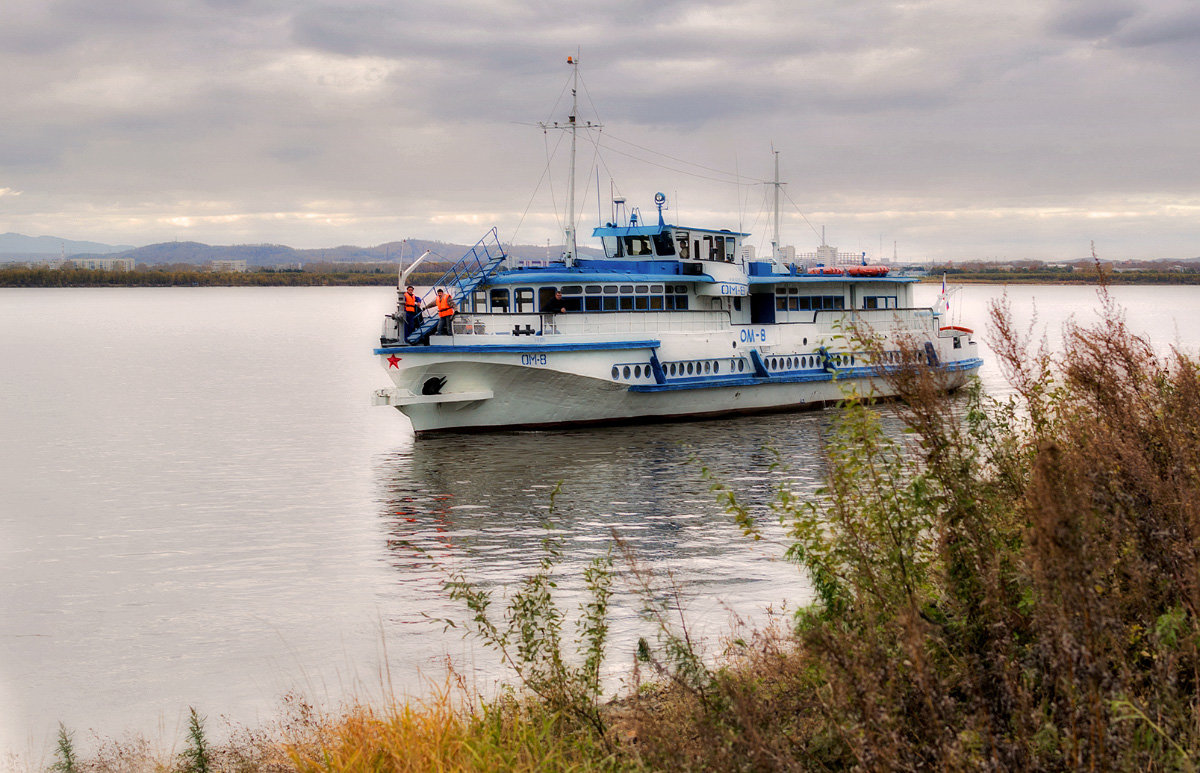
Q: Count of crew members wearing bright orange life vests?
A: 2